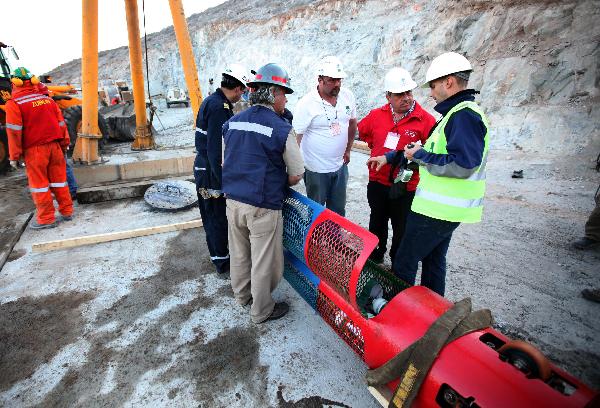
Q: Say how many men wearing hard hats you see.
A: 6